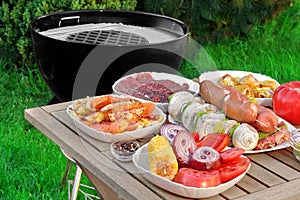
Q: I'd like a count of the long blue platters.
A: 0